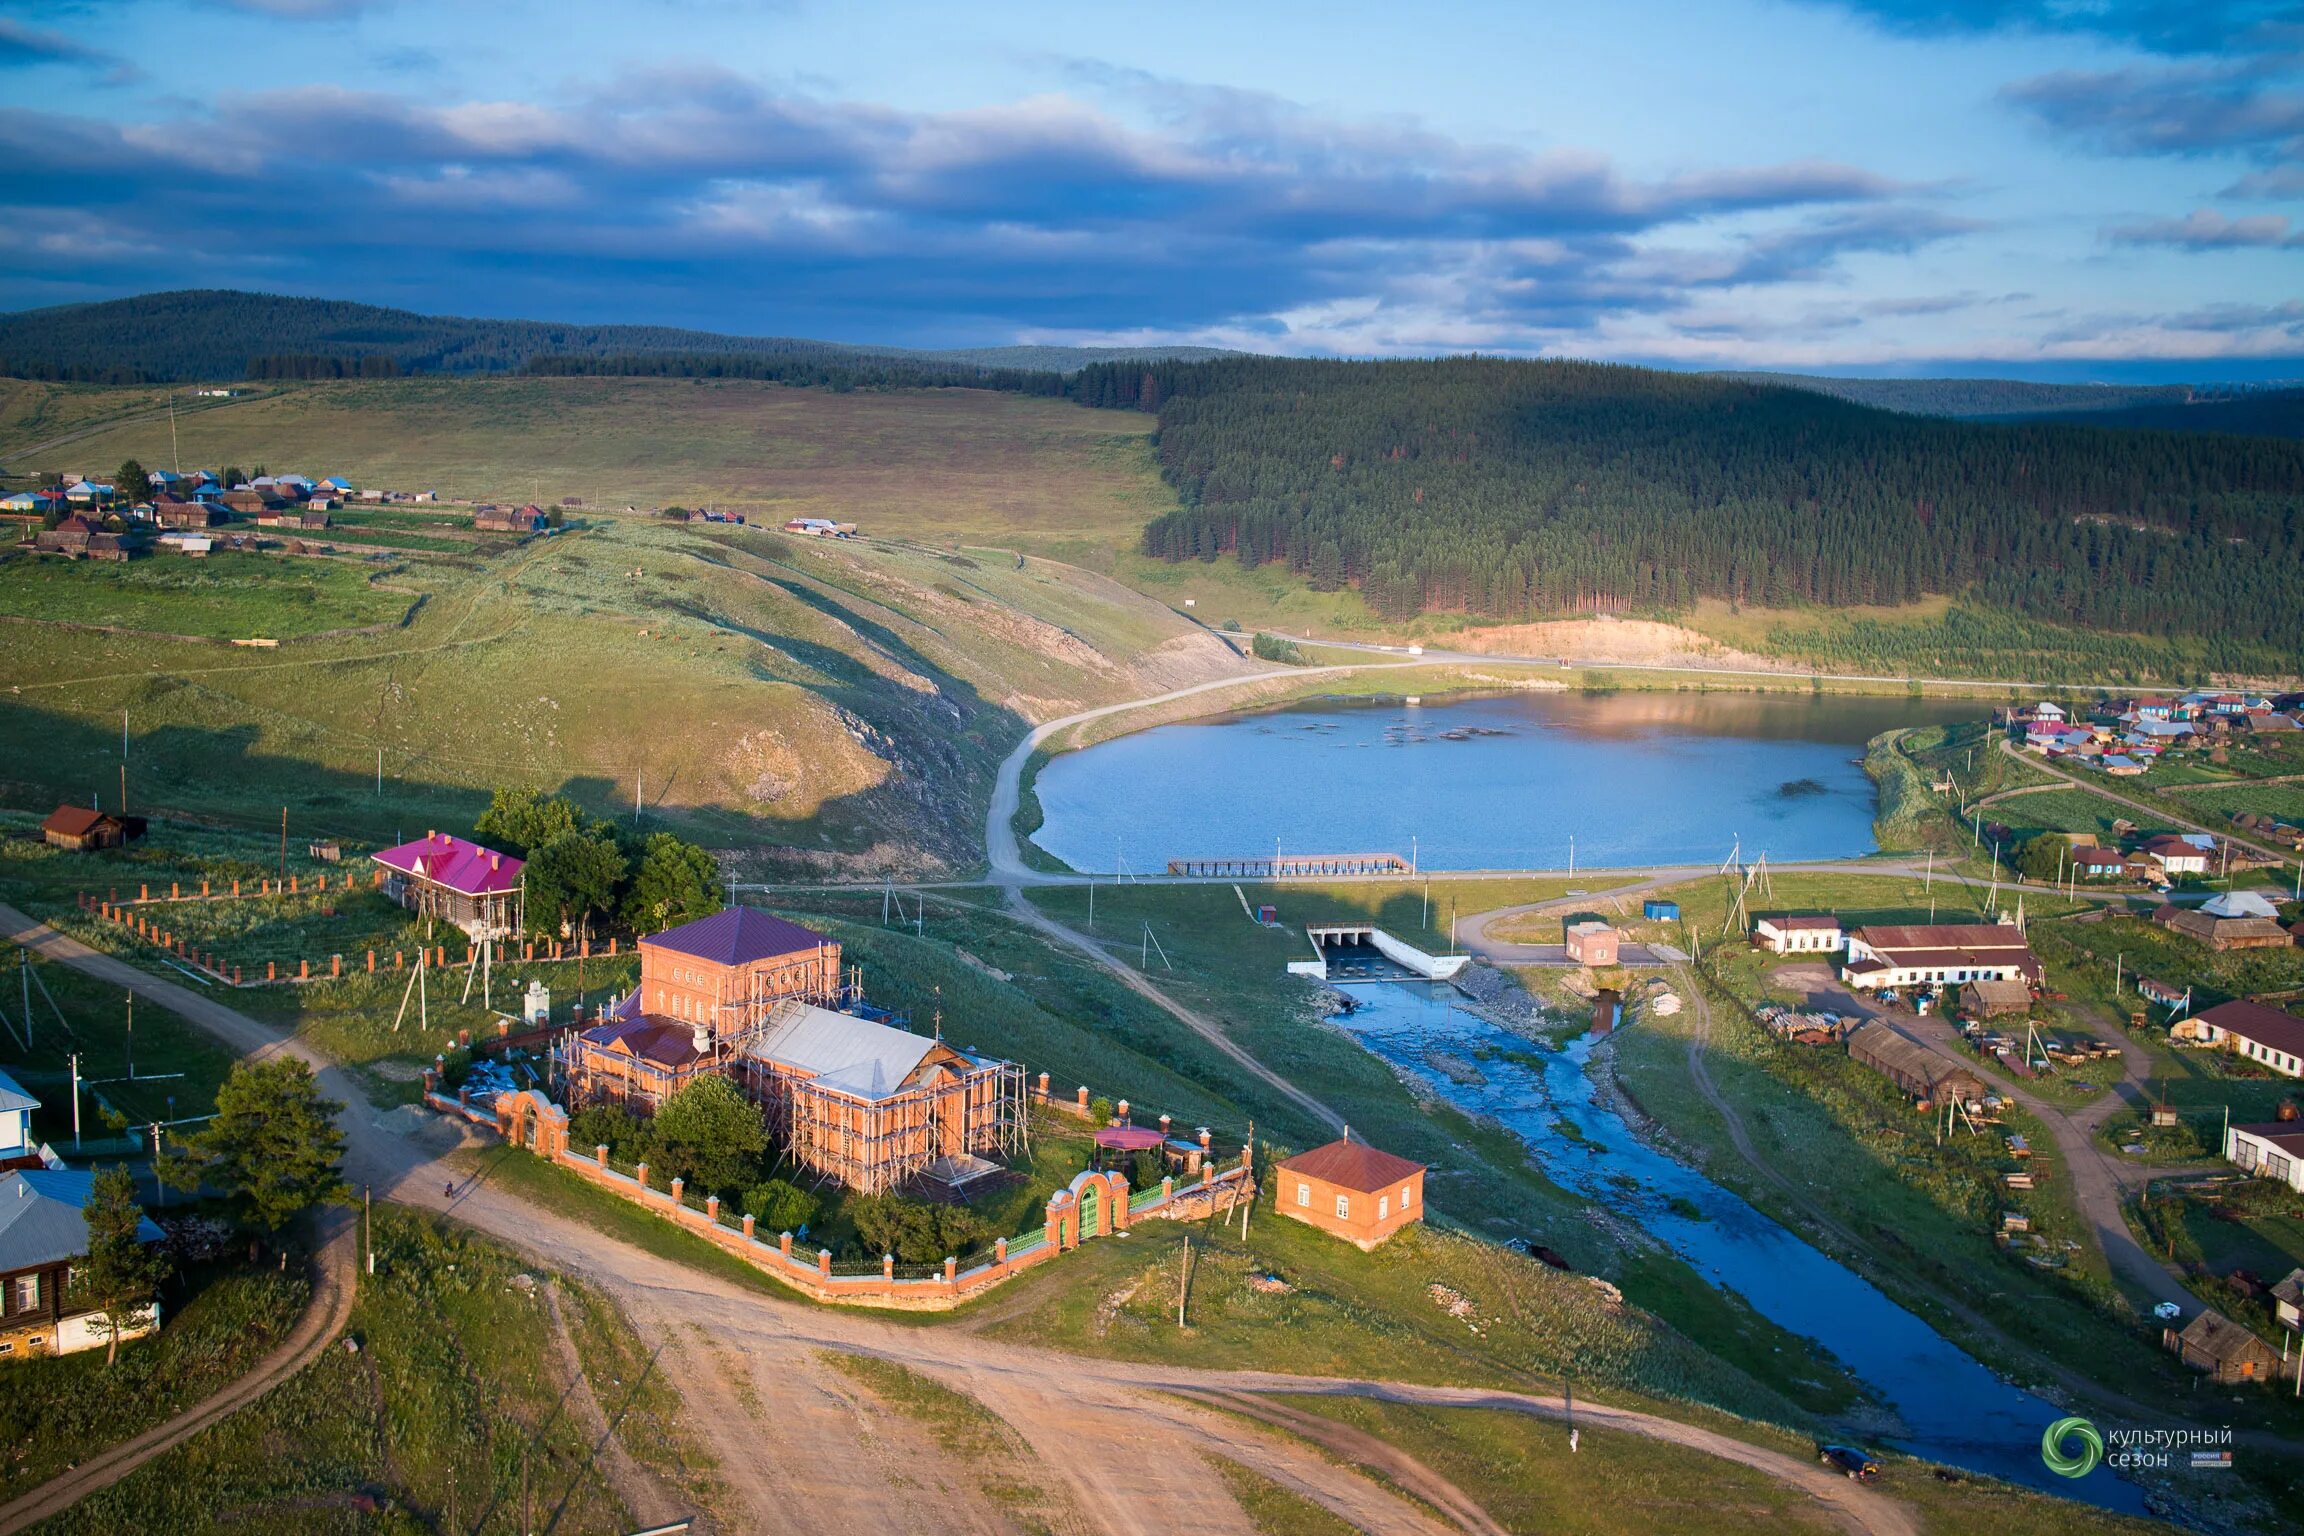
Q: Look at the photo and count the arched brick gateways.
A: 2